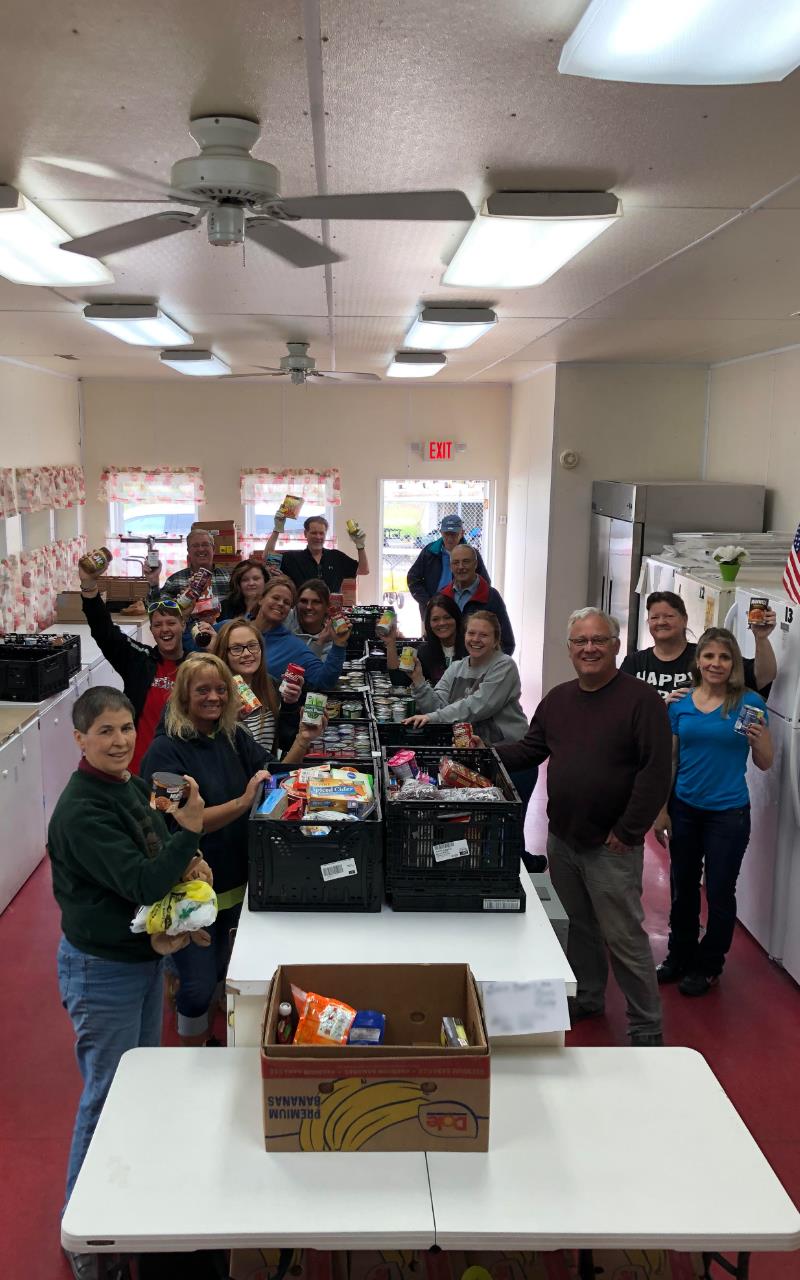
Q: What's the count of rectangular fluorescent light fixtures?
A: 7